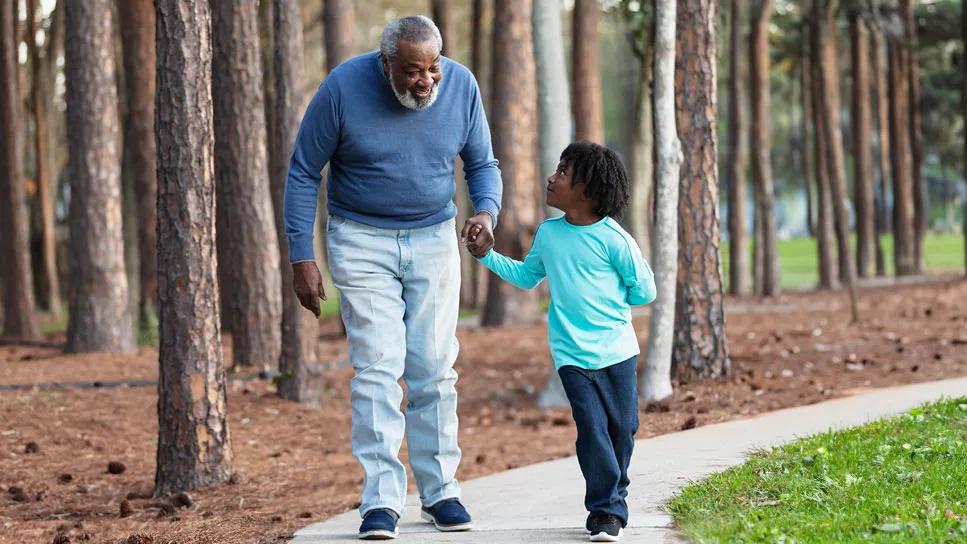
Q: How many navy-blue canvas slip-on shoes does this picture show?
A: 2